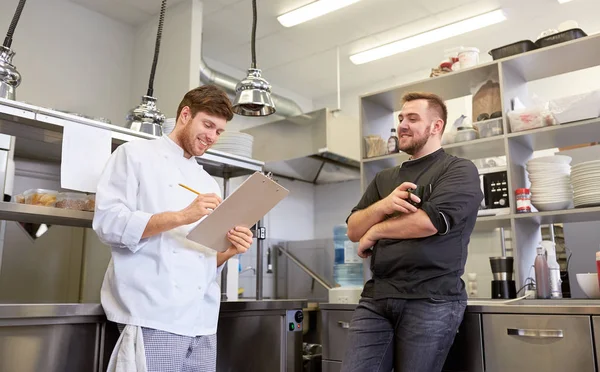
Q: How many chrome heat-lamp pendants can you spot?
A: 3